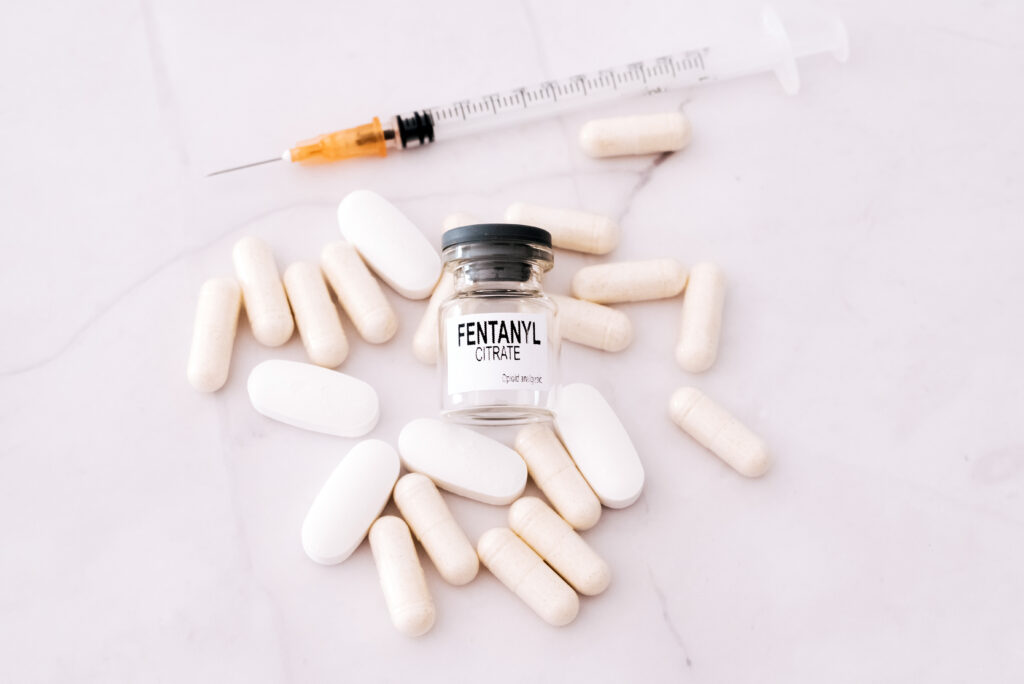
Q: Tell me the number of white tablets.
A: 5